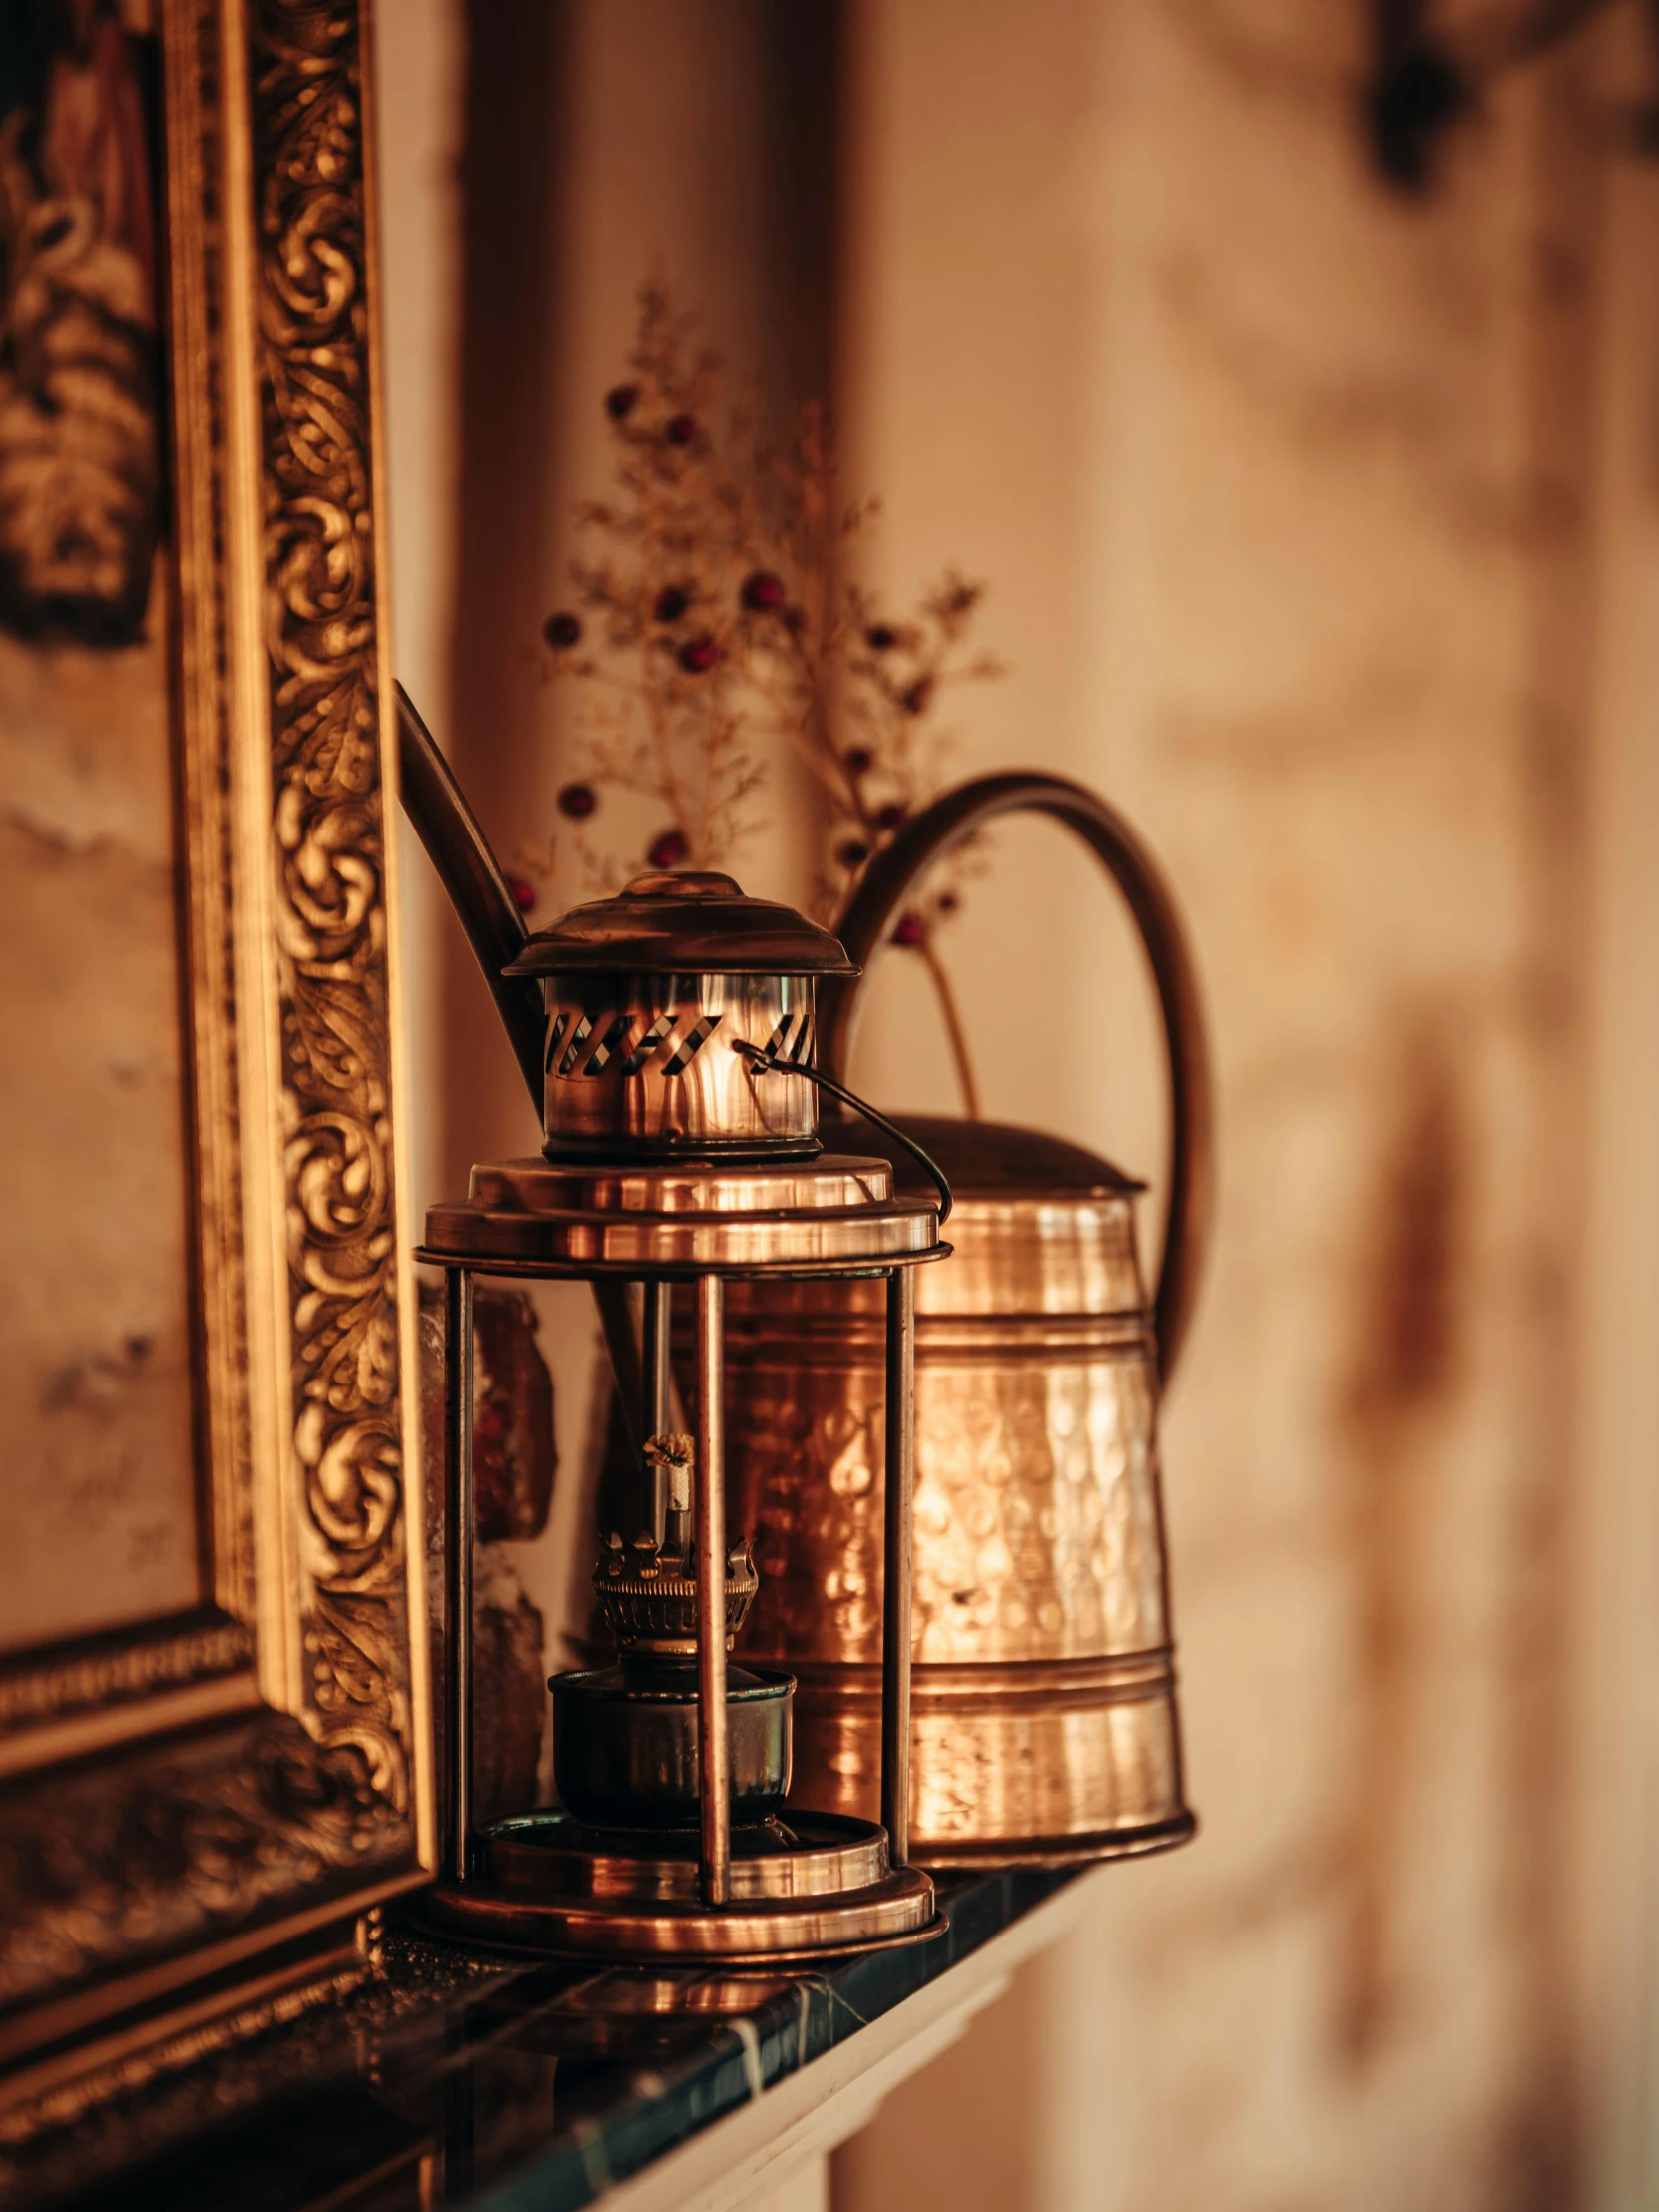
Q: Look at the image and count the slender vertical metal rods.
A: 4